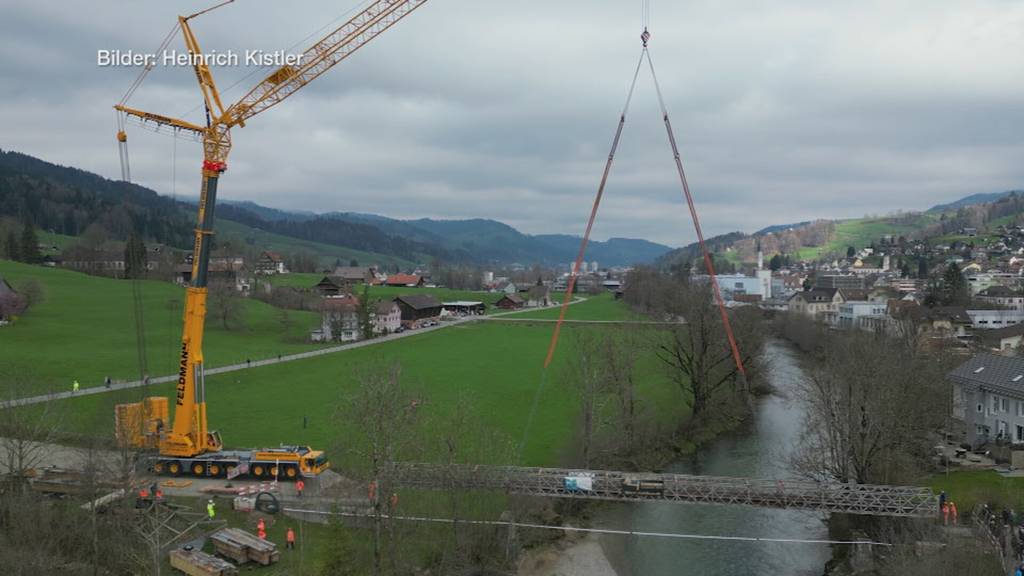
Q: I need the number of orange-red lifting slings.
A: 2